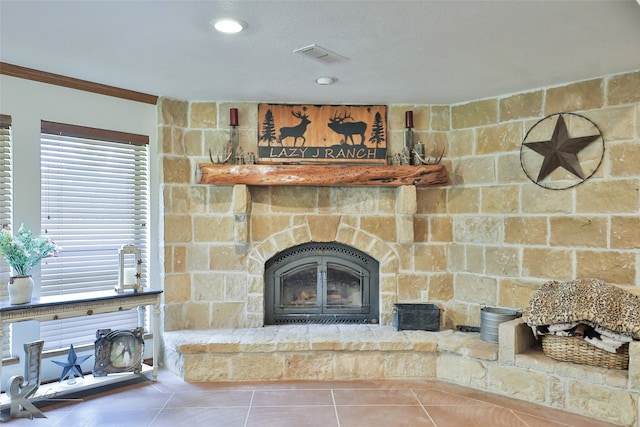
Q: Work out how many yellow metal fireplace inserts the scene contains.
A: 0